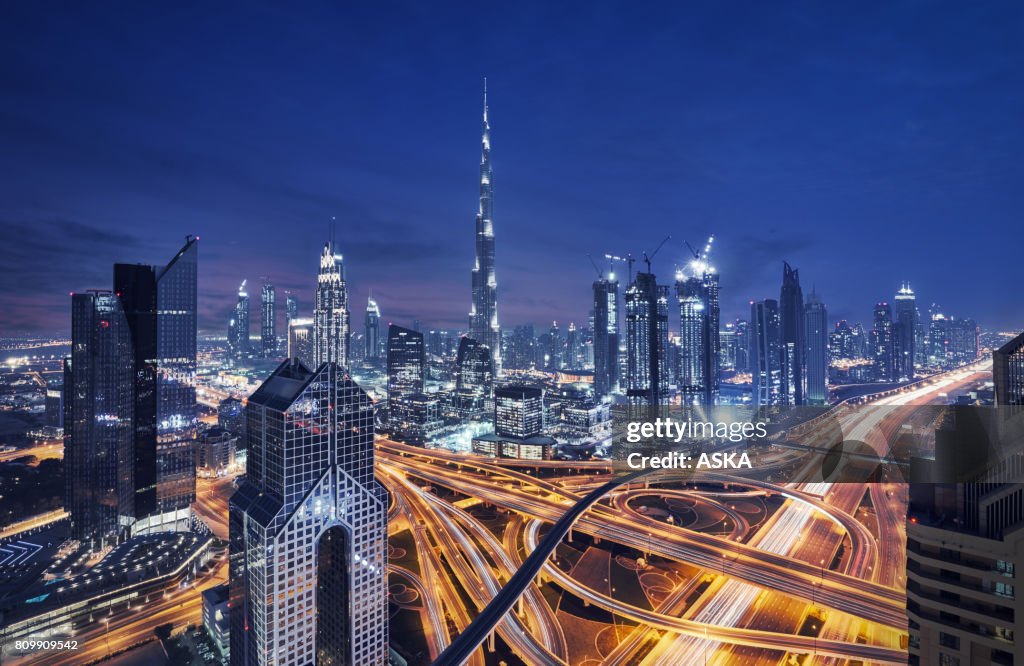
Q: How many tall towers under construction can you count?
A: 3